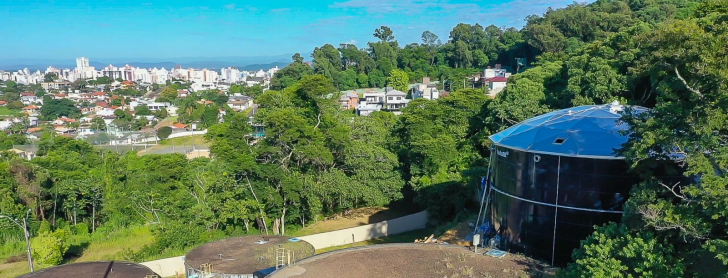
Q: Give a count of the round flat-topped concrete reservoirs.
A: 3